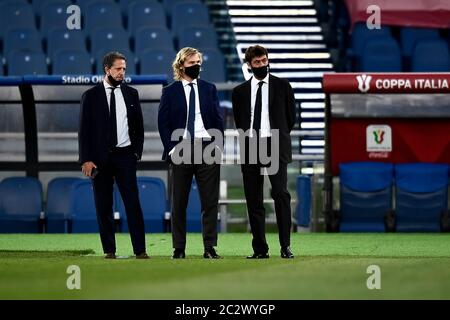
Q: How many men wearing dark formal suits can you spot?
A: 3